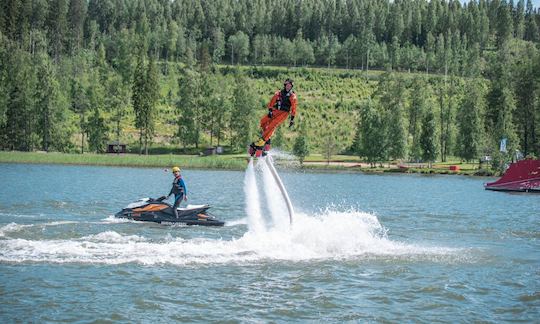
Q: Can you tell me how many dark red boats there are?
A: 1